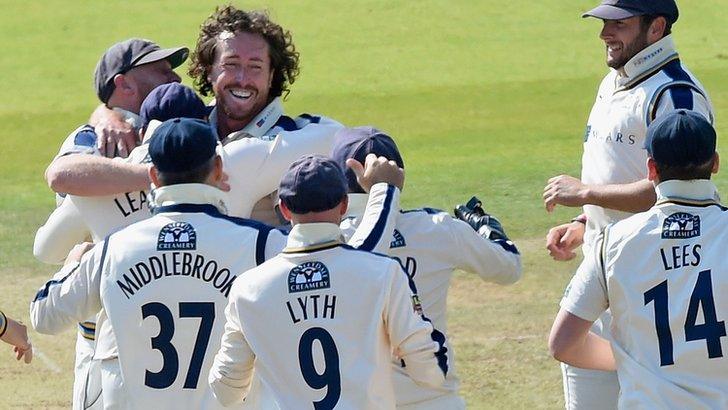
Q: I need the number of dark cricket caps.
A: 7